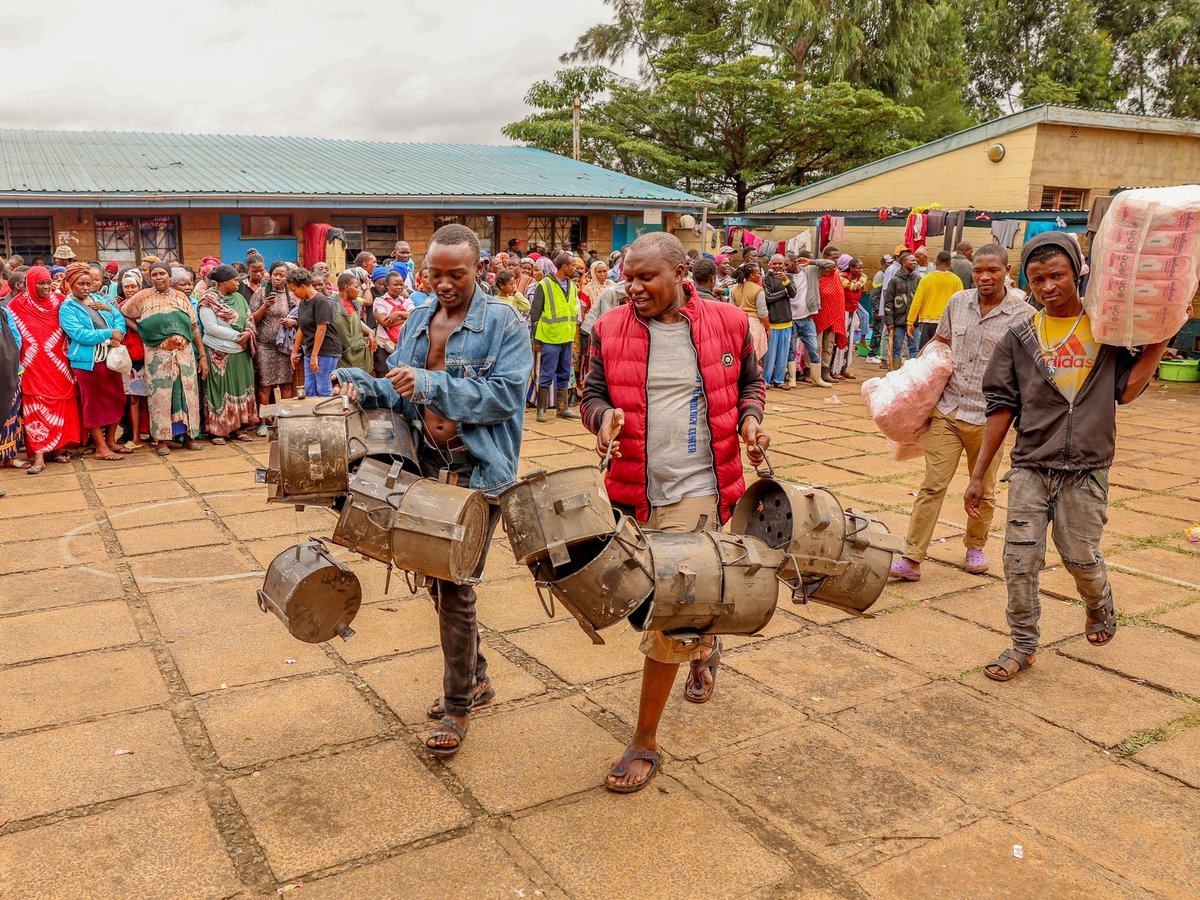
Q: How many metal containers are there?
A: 11